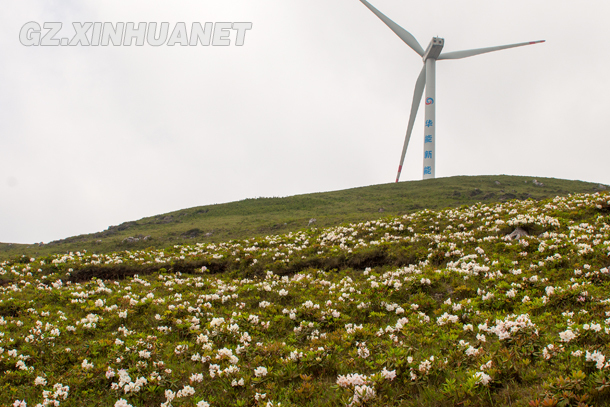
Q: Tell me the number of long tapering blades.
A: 3